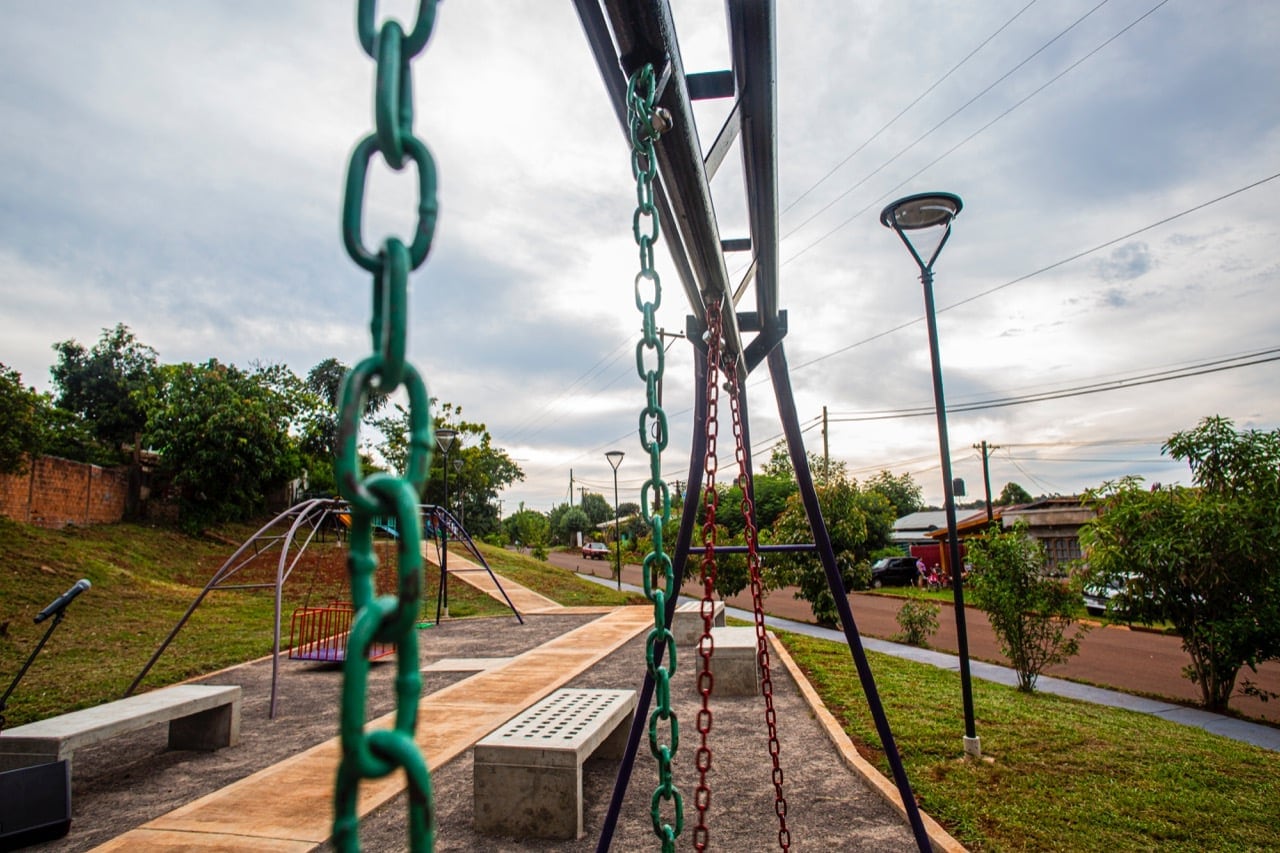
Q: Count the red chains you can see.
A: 2